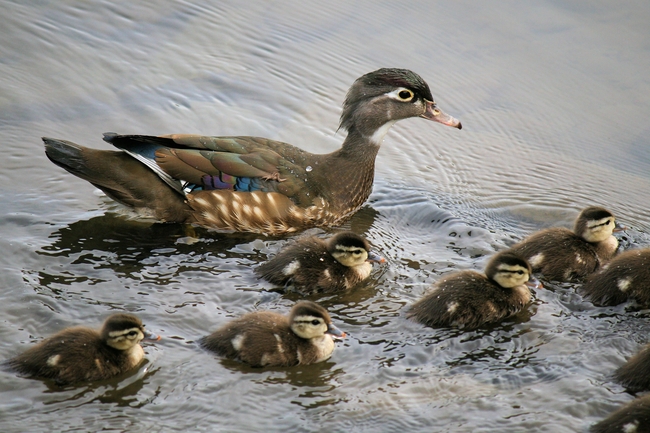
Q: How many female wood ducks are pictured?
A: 1